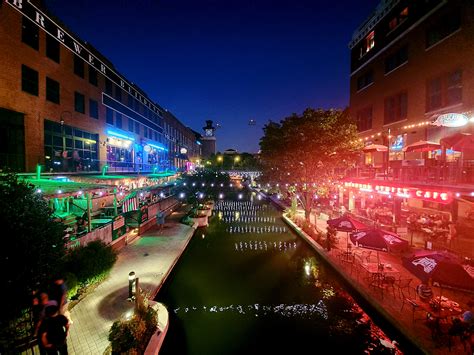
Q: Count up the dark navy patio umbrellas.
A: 3